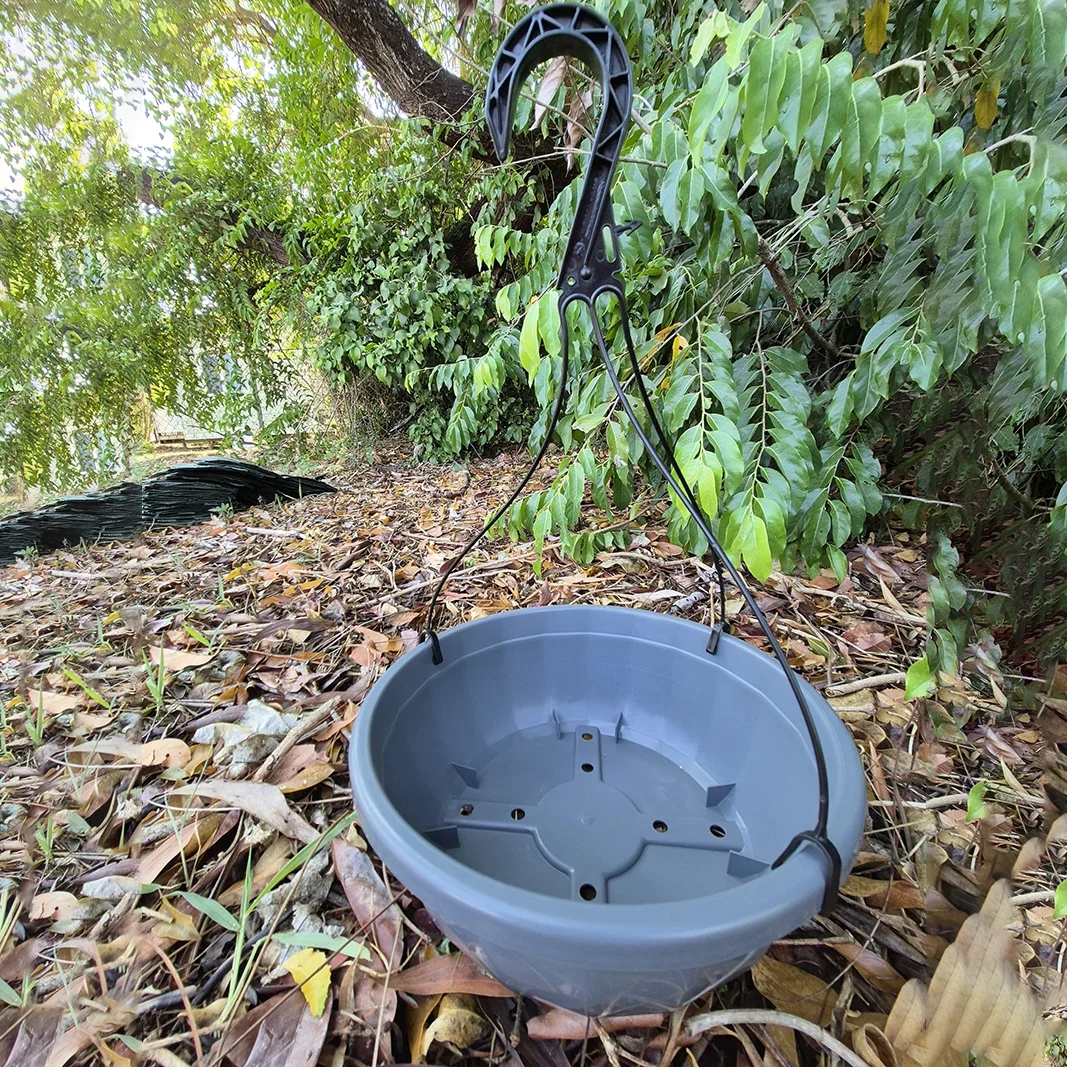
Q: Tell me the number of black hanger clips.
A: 3